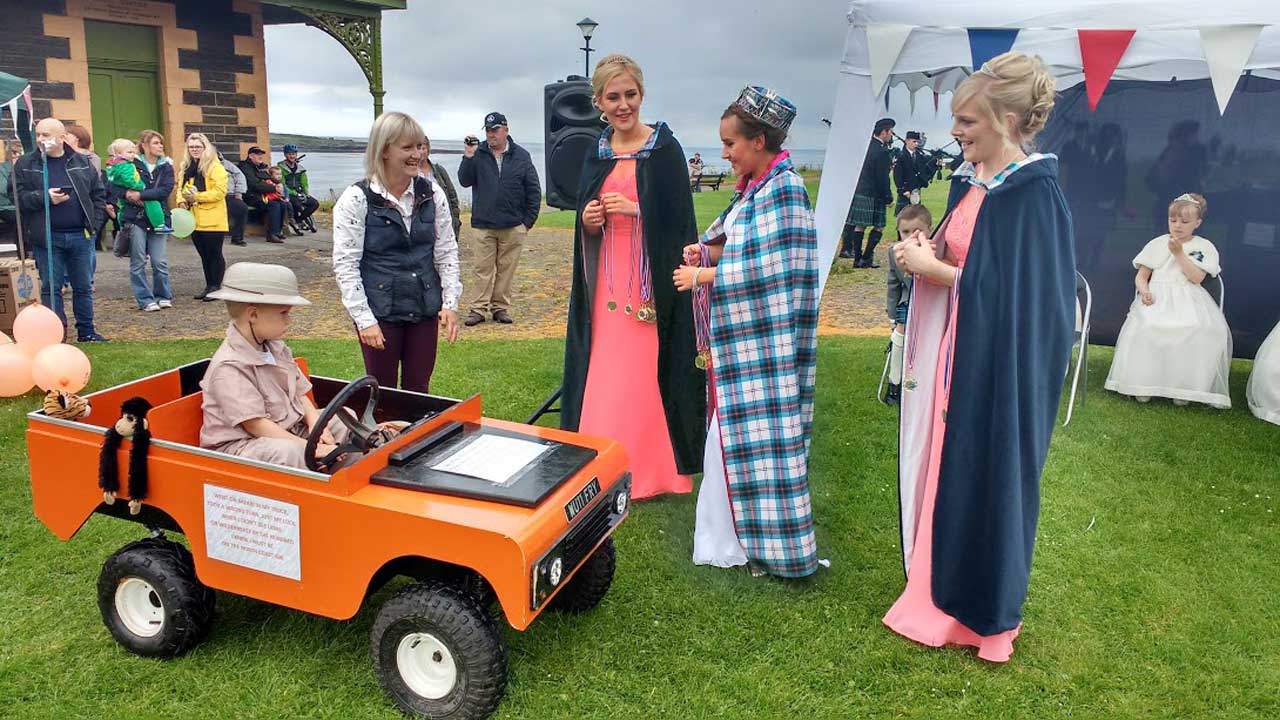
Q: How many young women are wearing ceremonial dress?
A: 3